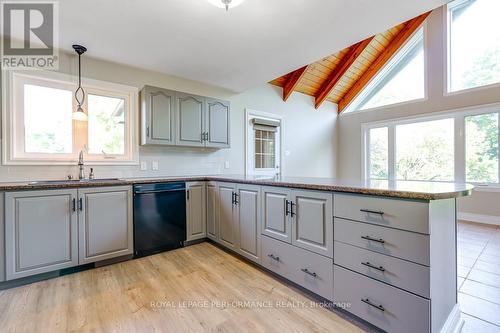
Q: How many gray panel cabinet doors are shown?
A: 11